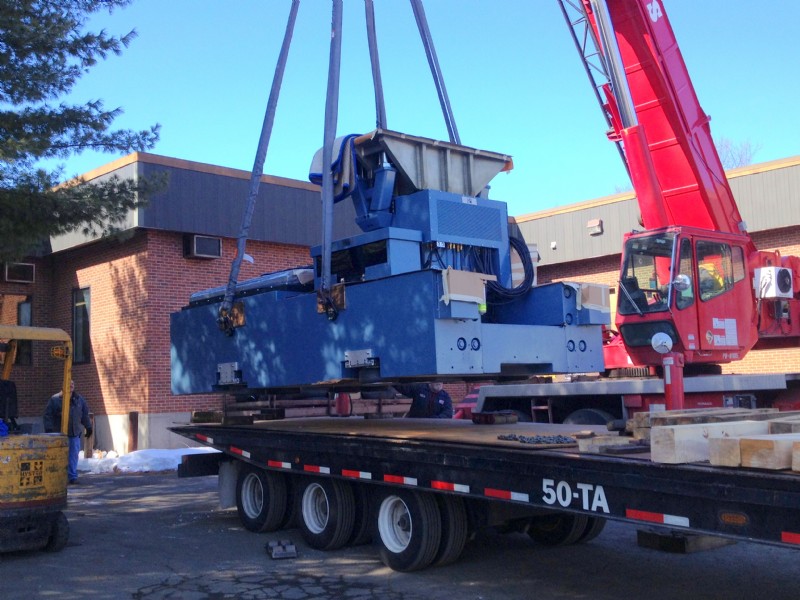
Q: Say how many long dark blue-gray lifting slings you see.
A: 4